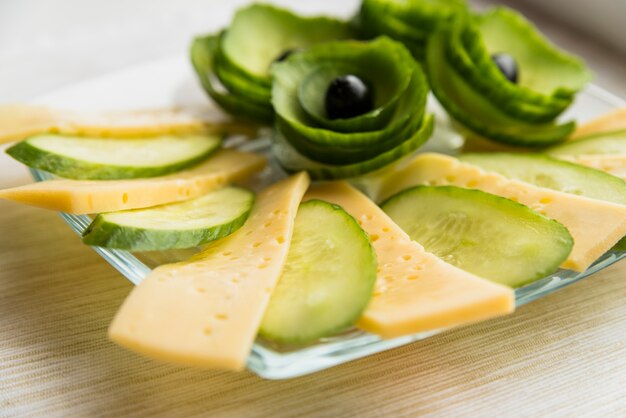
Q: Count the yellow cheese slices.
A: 7